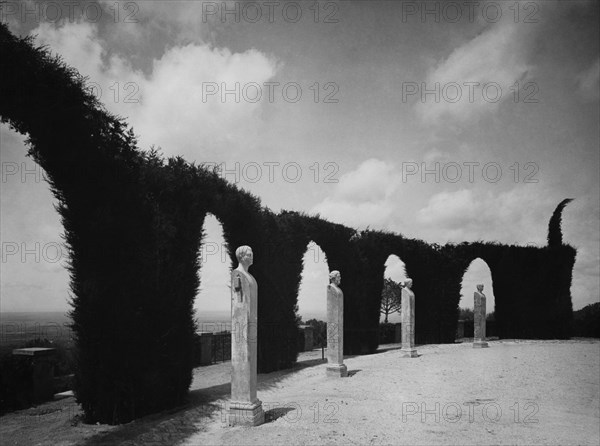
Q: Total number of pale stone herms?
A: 4